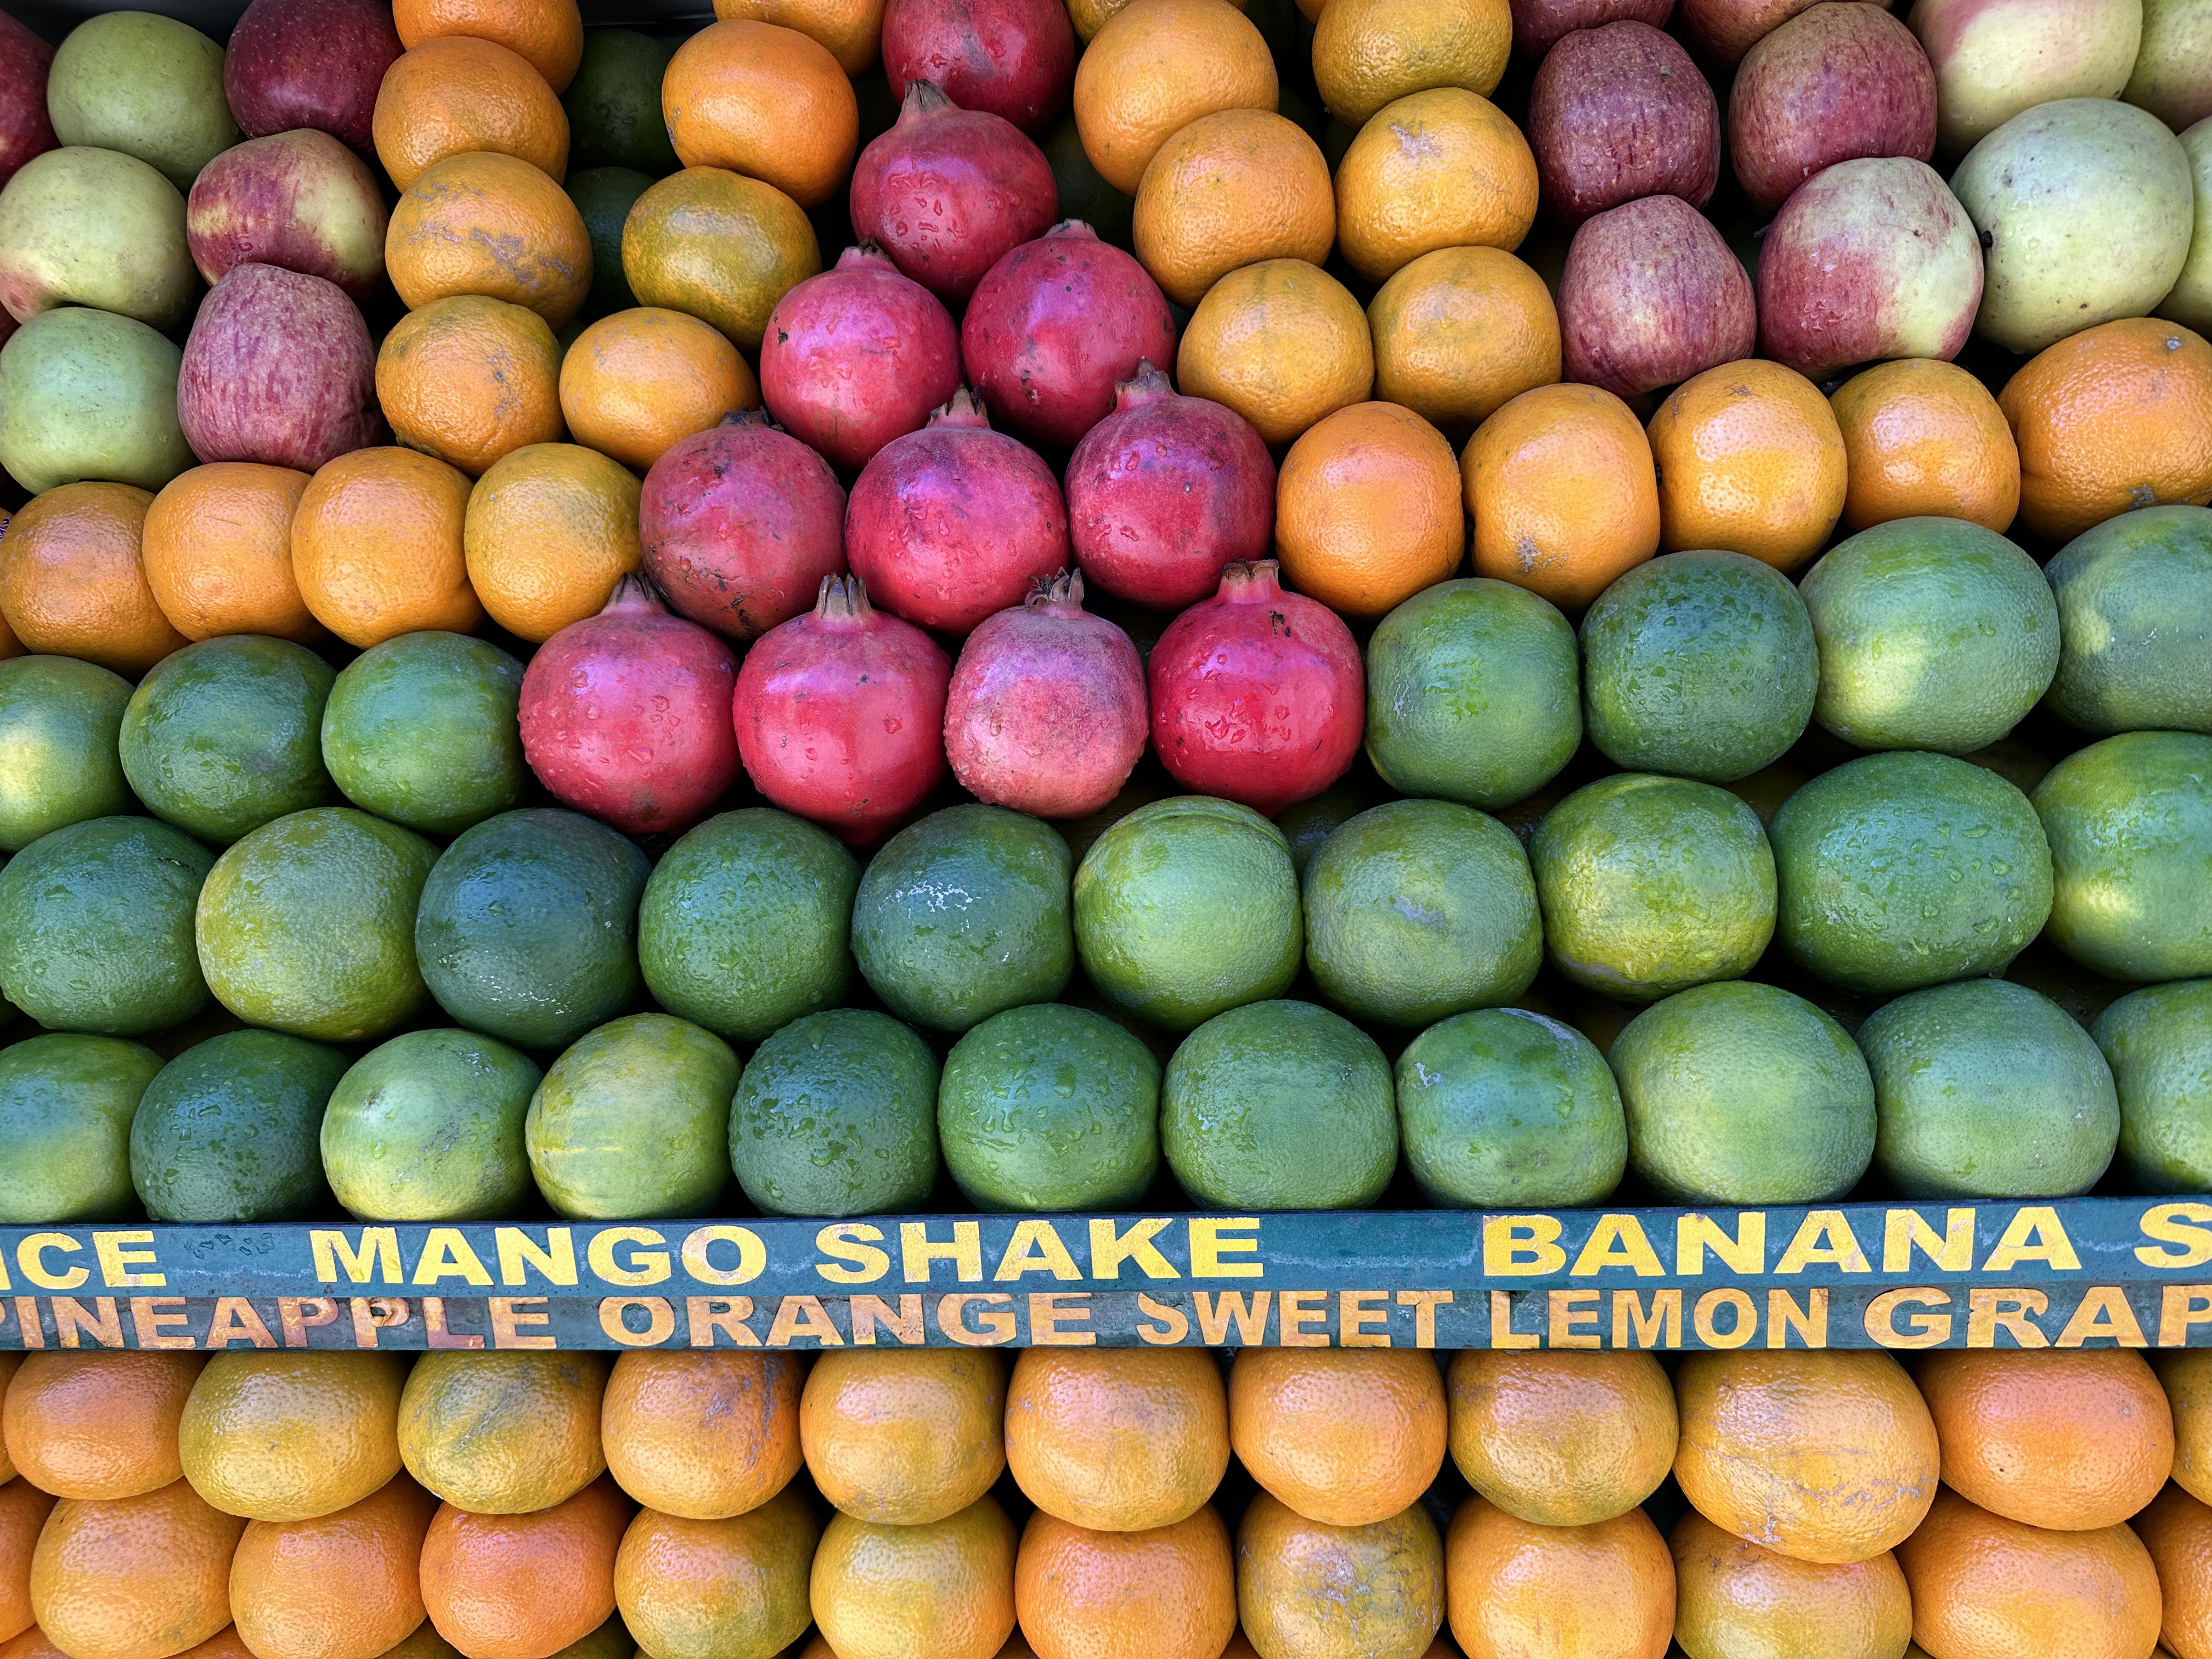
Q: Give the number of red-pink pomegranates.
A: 11